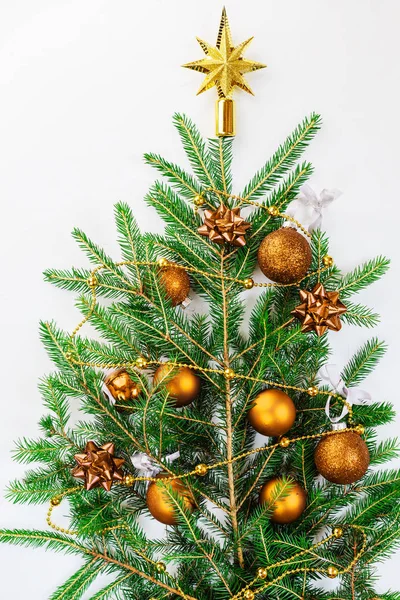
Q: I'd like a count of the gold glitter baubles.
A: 3